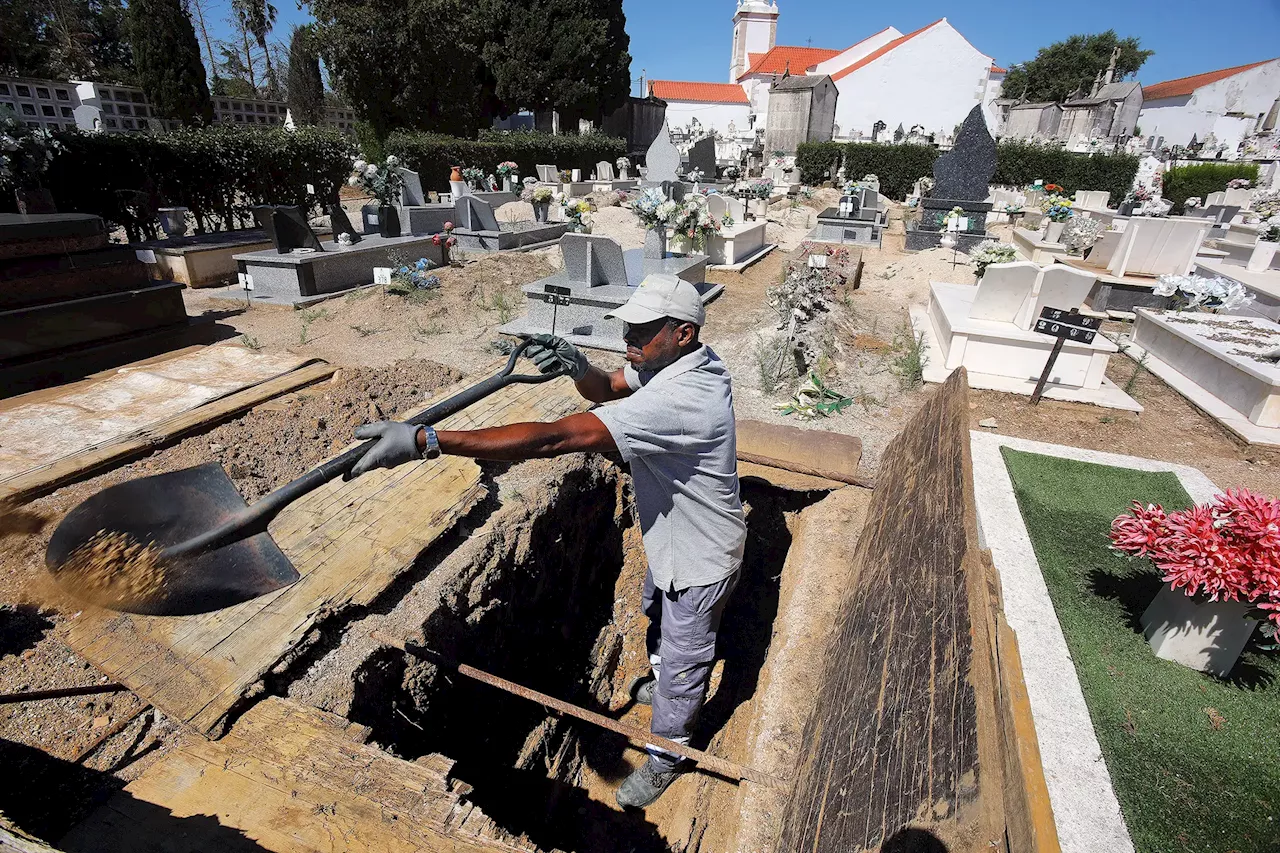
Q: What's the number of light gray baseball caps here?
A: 1